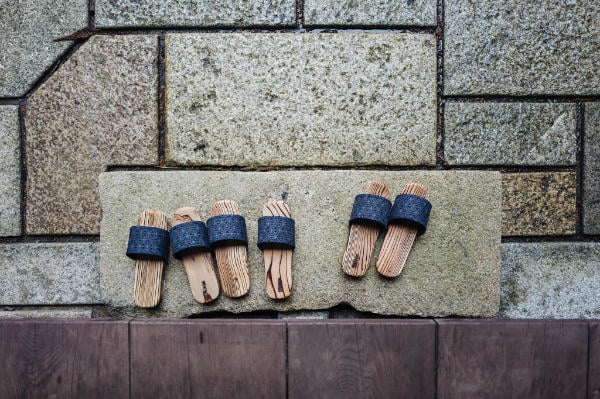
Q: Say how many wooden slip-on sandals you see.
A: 6